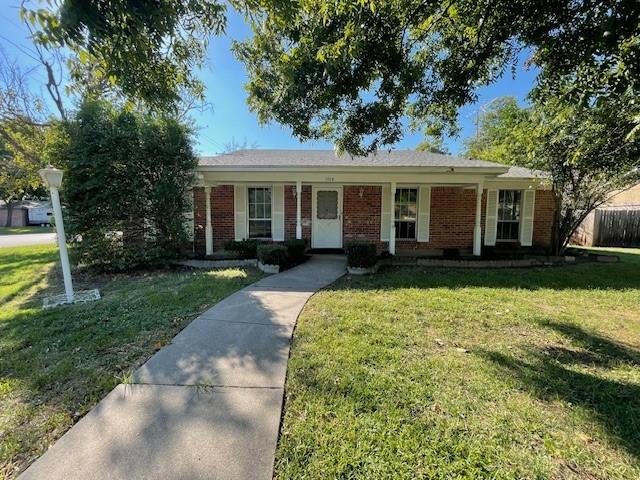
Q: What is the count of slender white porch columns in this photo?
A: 4